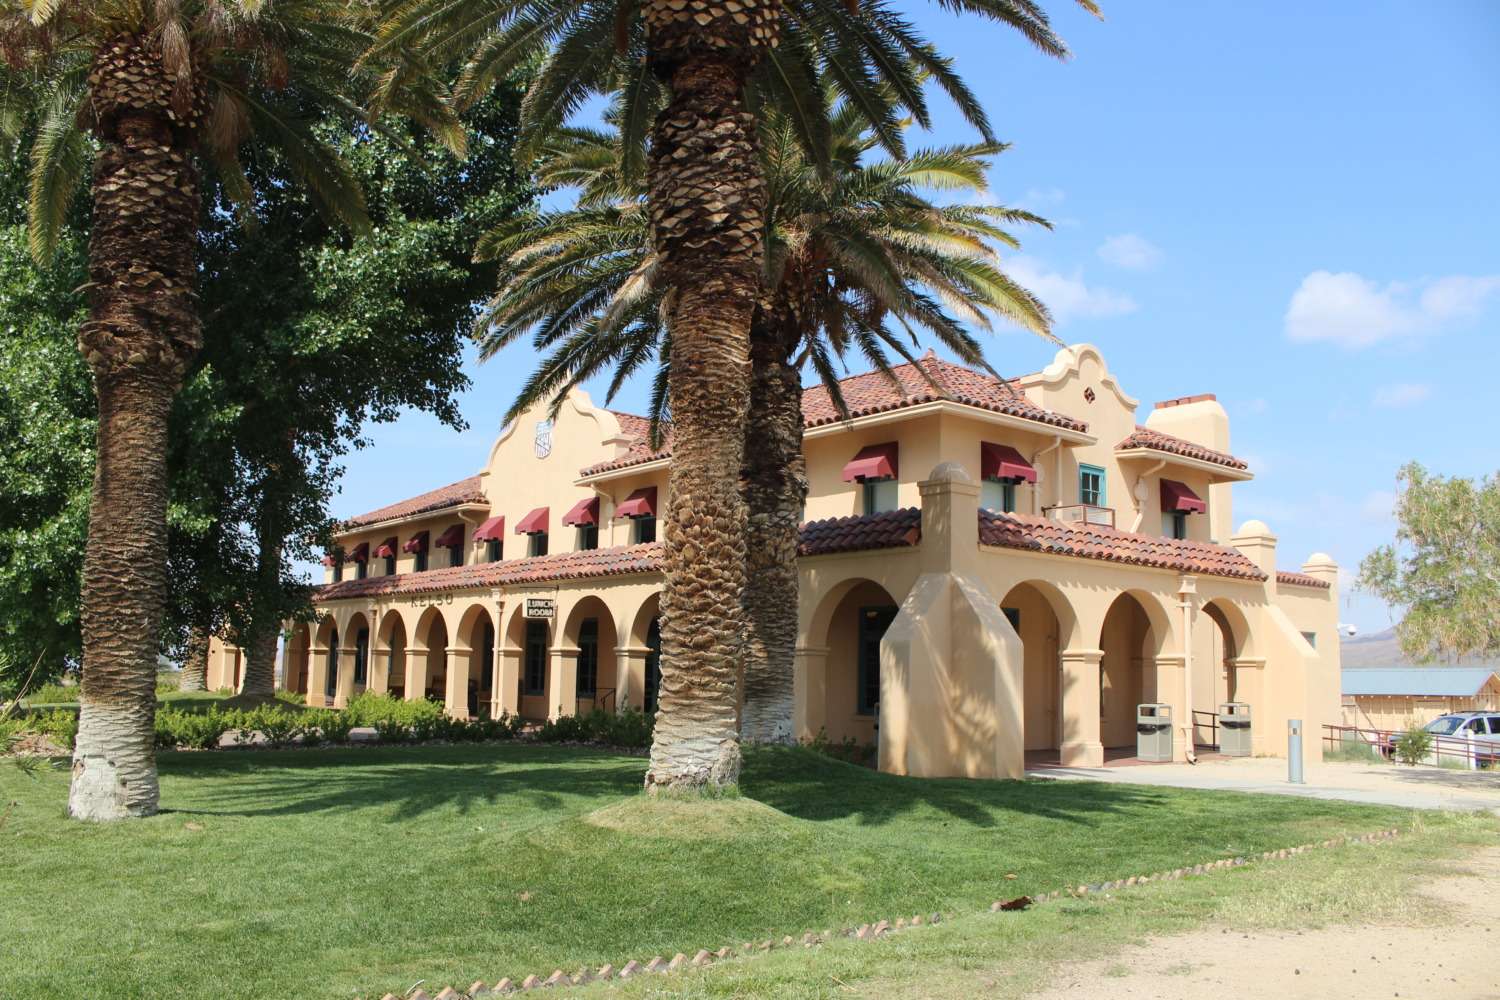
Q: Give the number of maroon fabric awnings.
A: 12